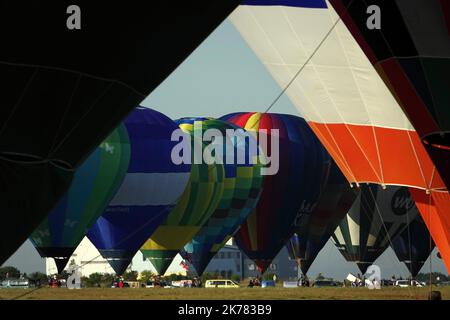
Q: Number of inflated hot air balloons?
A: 11